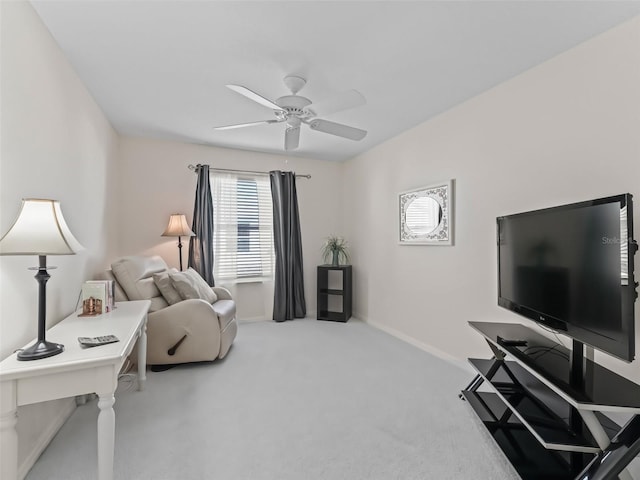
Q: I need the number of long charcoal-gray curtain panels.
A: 2